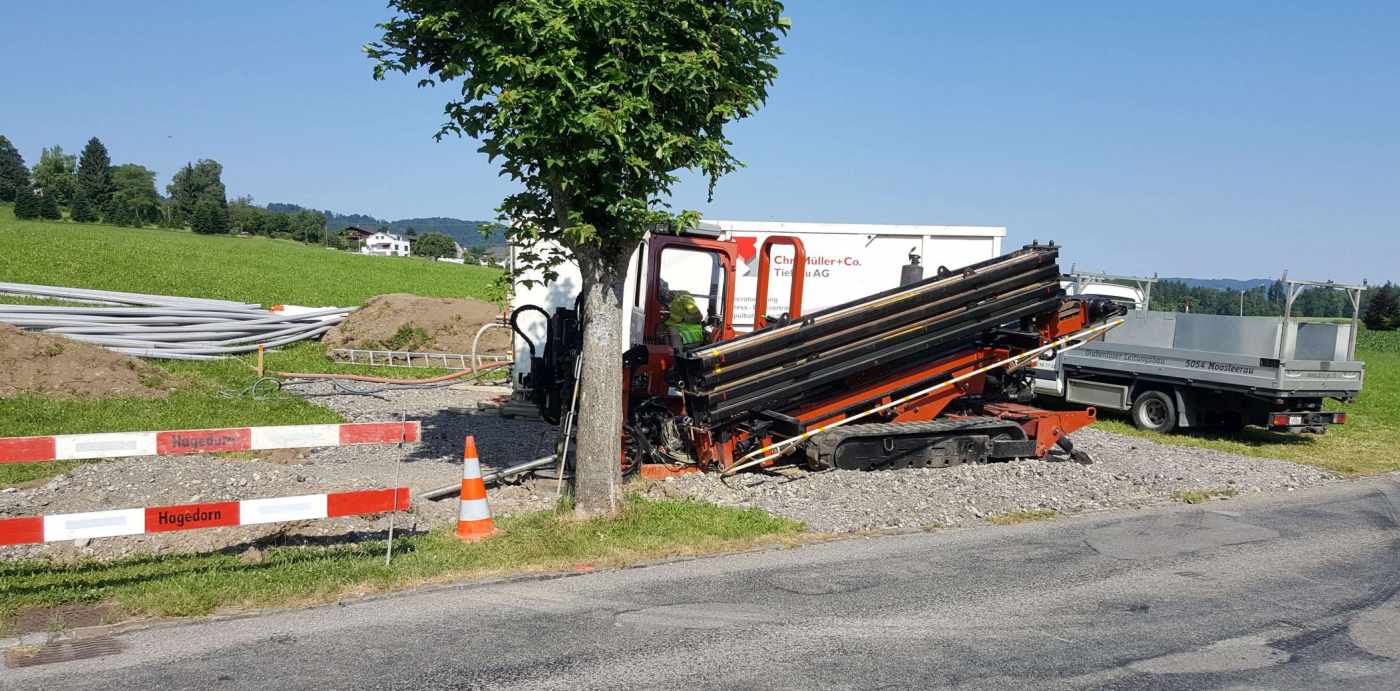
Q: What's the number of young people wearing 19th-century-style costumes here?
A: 0